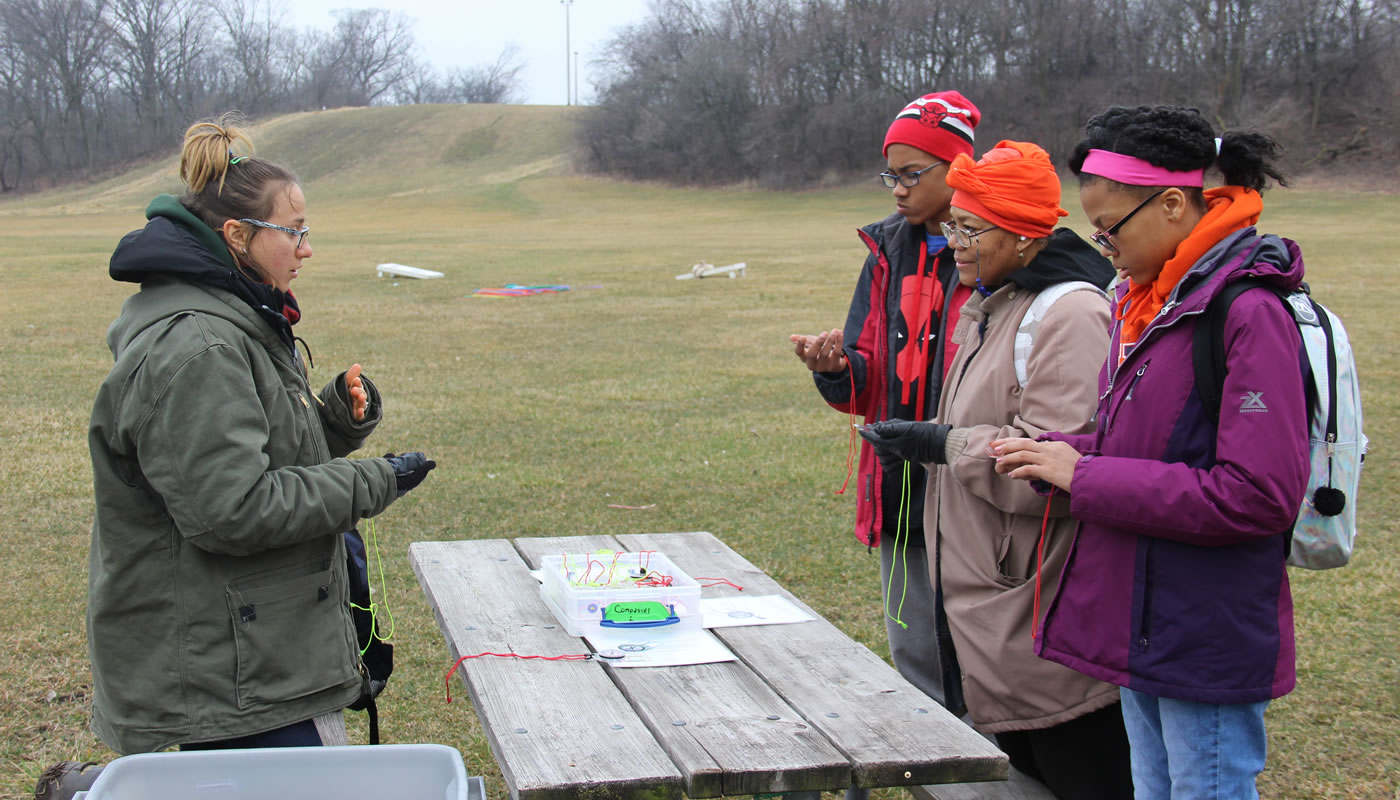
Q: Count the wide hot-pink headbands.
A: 1